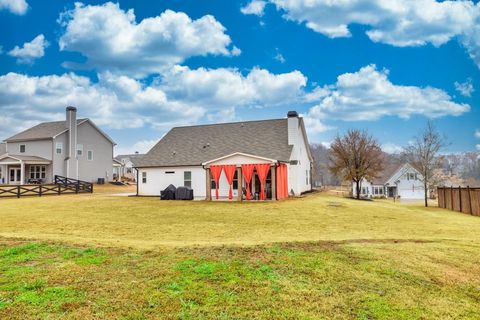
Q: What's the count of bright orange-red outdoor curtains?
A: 5